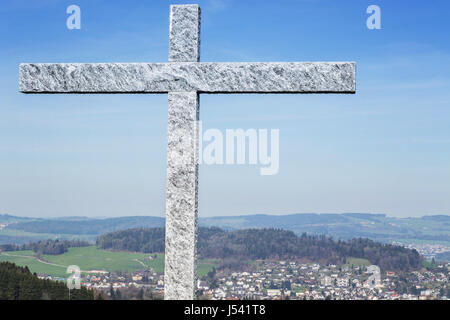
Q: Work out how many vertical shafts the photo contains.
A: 1